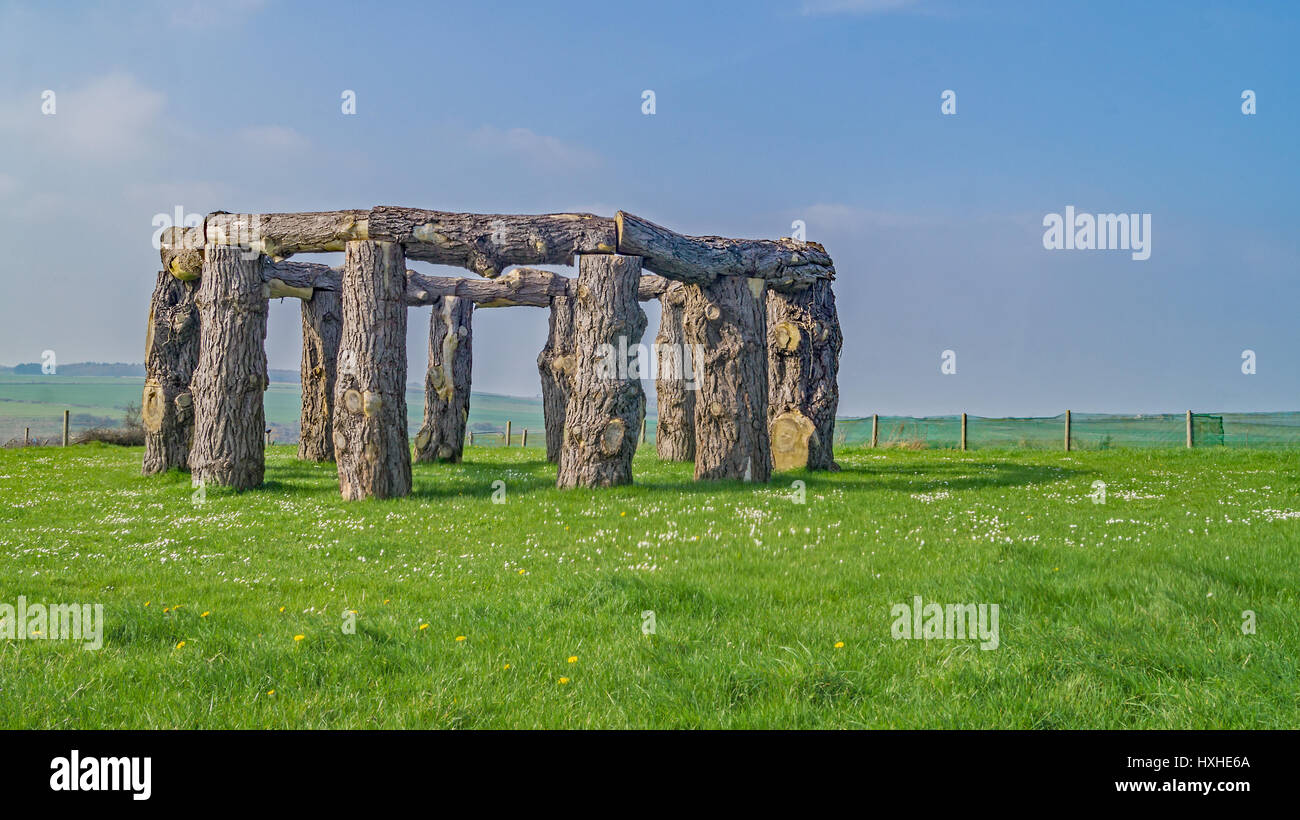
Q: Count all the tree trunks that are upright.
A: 10